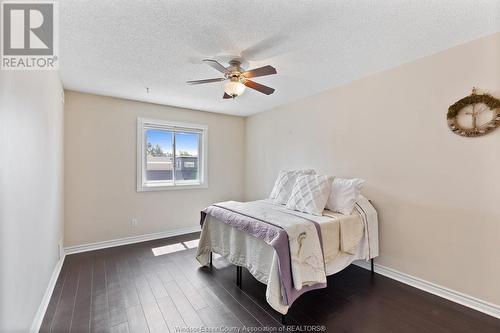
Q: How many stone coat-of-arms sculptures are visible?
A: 0